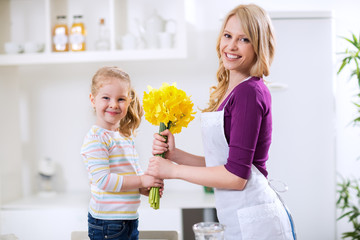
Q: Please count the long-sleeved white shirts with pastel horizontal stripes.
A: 1